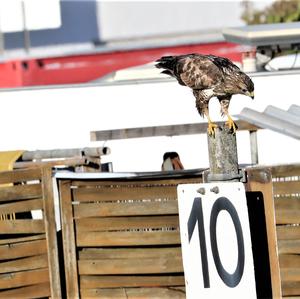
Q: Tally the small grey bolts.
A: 2